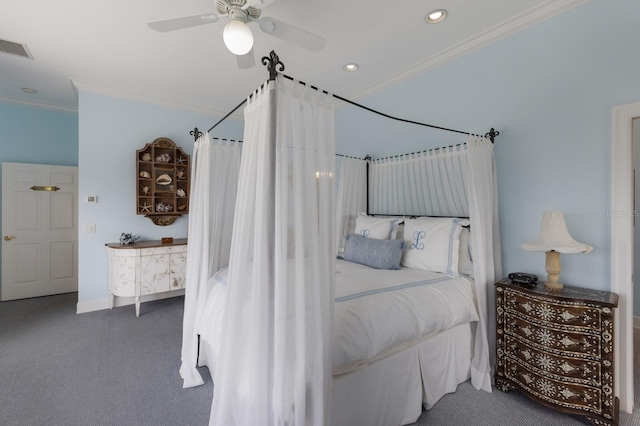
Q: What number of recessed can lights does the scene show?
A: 3